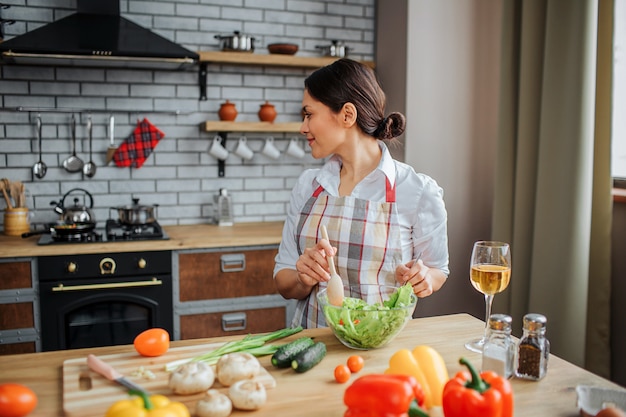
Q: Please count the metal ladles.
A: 3